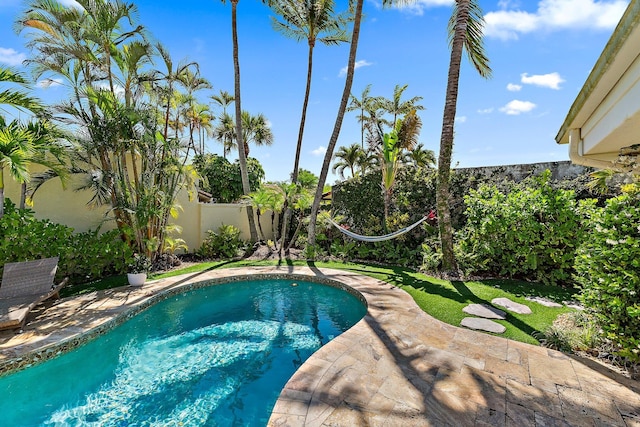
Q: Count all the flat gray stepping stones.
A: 5